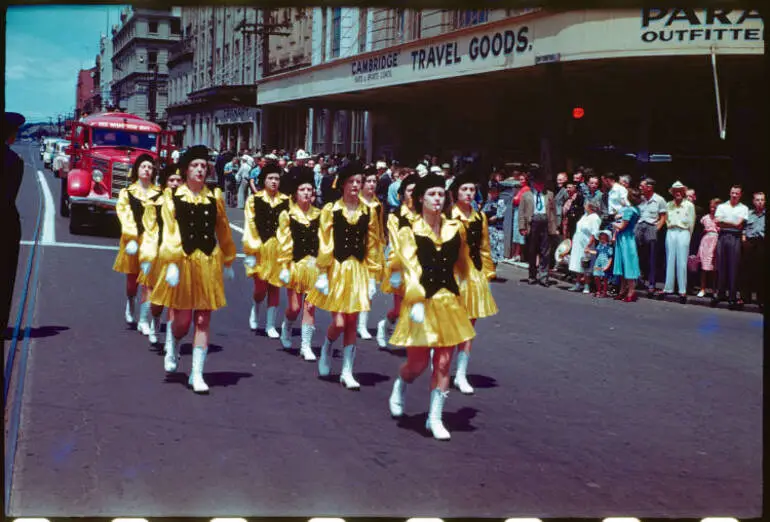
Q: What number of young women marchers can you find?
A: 10